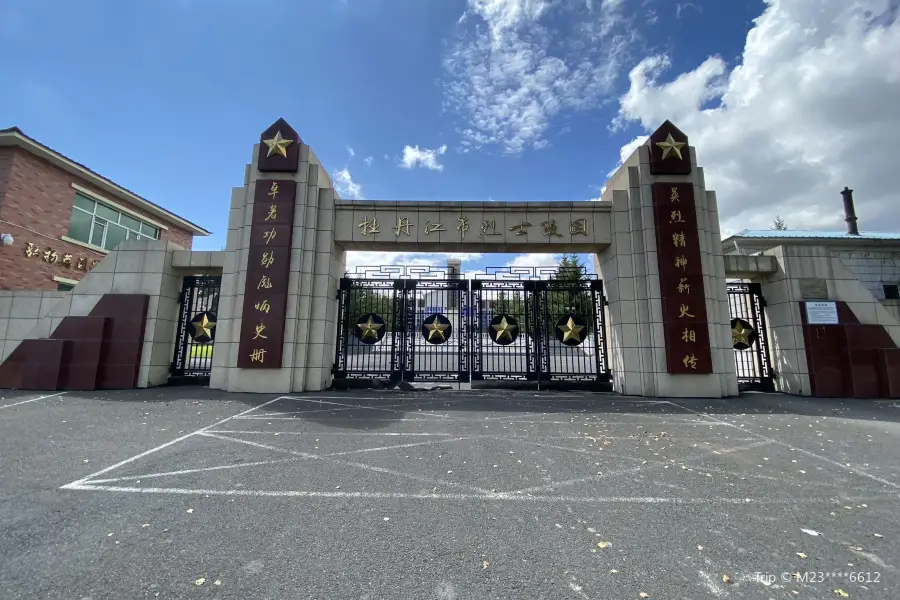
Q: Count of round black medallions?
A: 6